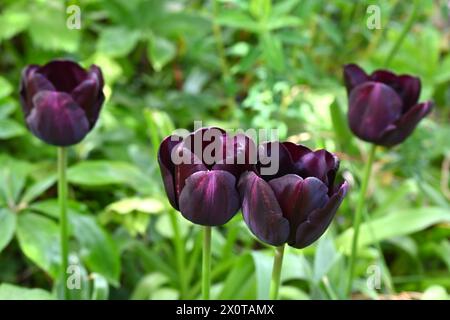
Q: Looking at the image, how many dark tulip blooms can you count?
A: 4